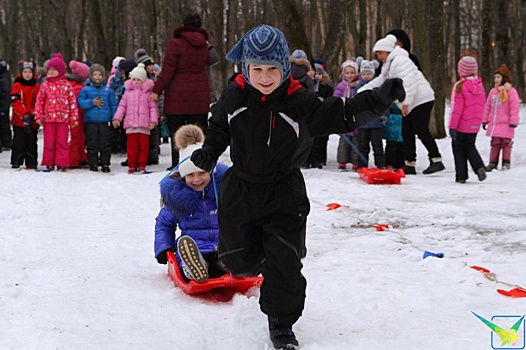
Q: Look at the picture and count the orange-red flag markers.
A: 4